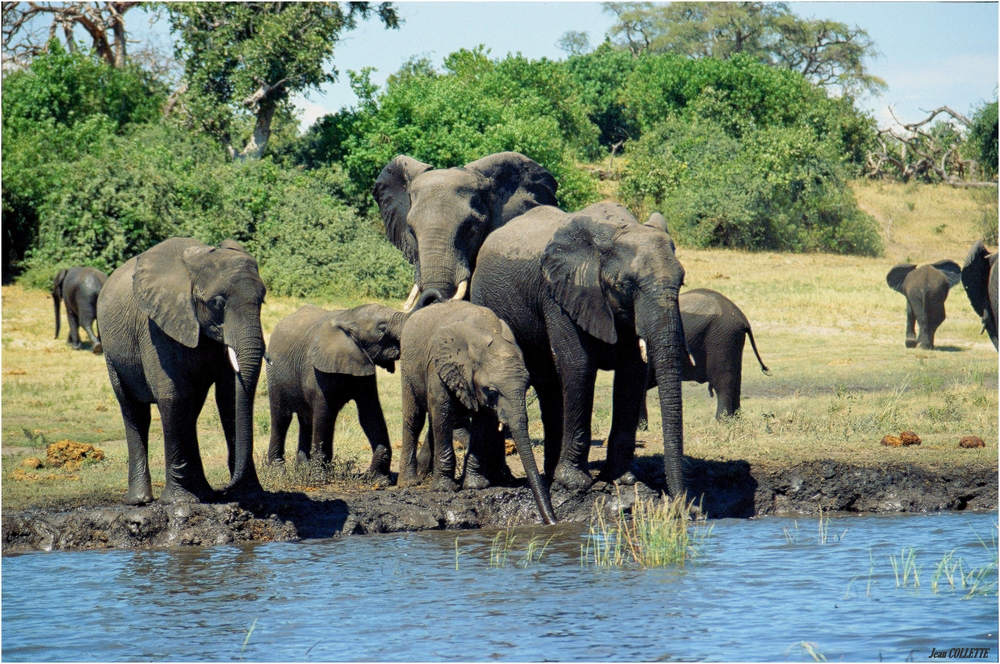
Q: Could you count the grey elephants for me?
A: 9